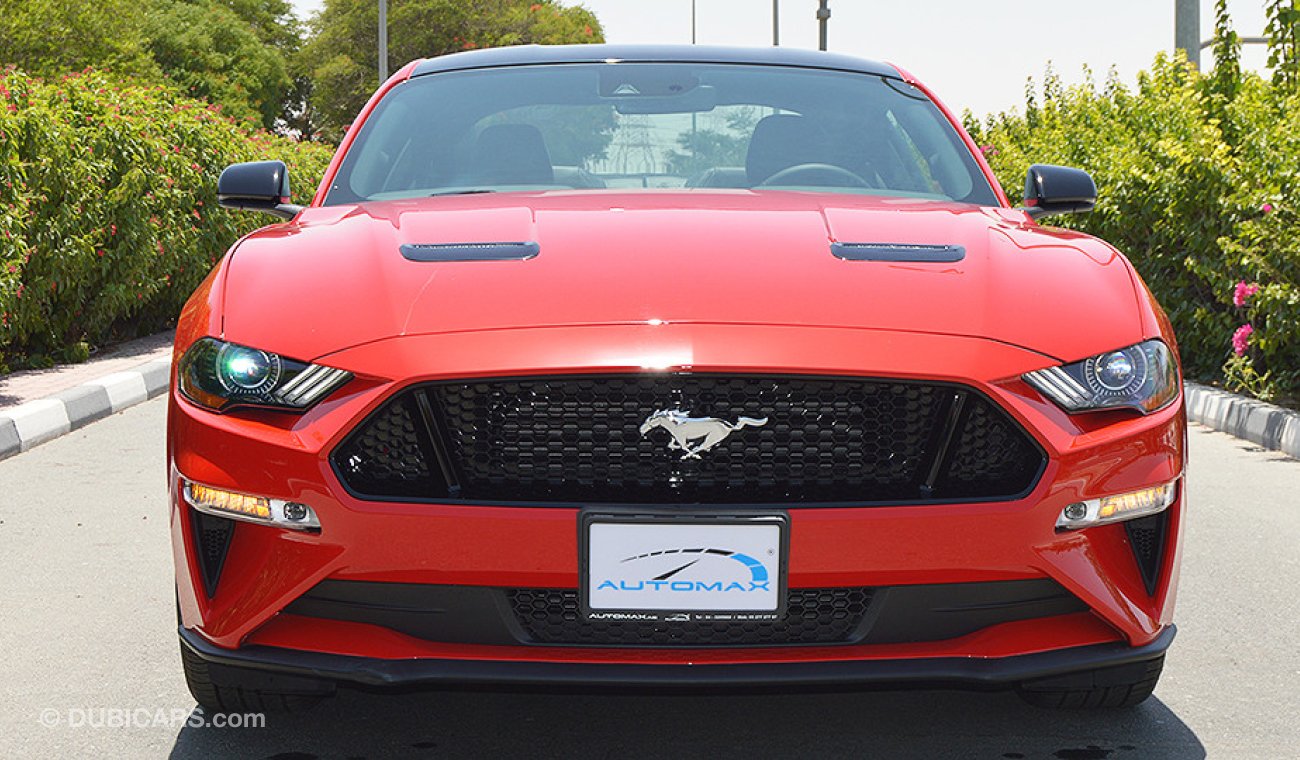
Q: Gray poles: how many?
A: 5